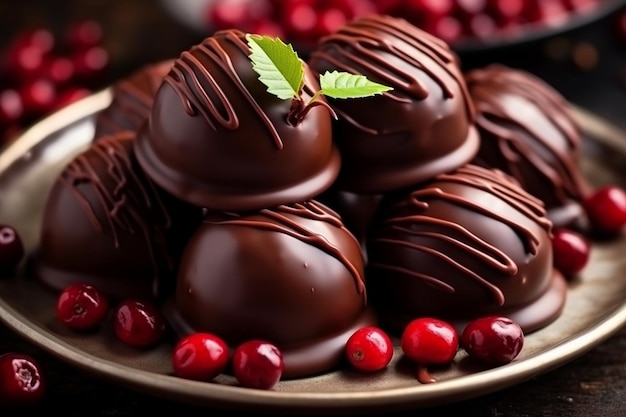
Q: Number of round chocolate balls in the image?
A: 7